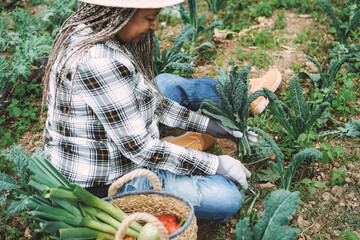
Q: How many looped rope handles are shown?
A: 2